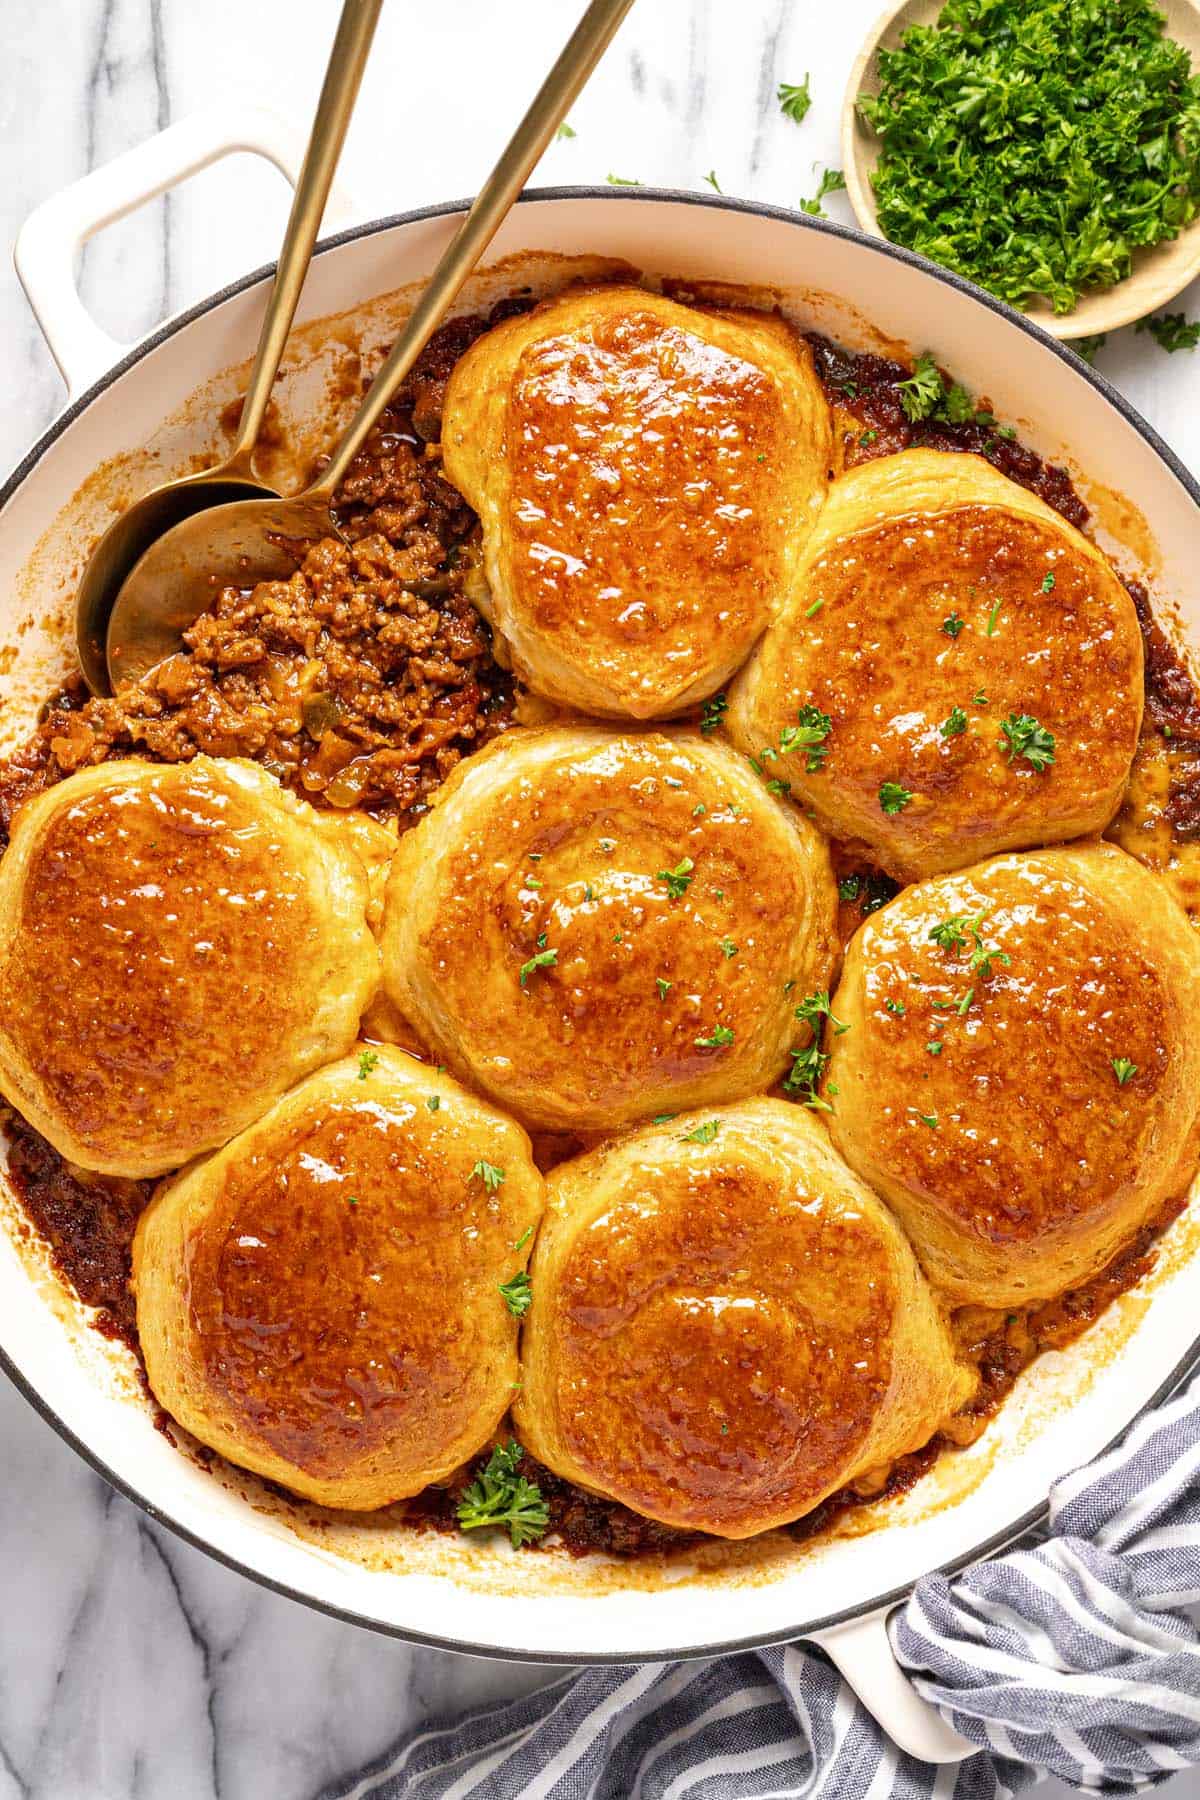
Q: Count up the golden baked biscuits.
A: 7